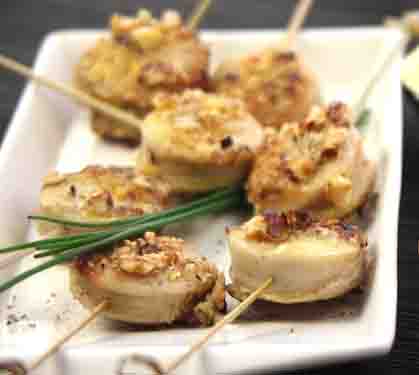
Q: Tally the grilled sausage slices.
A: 7